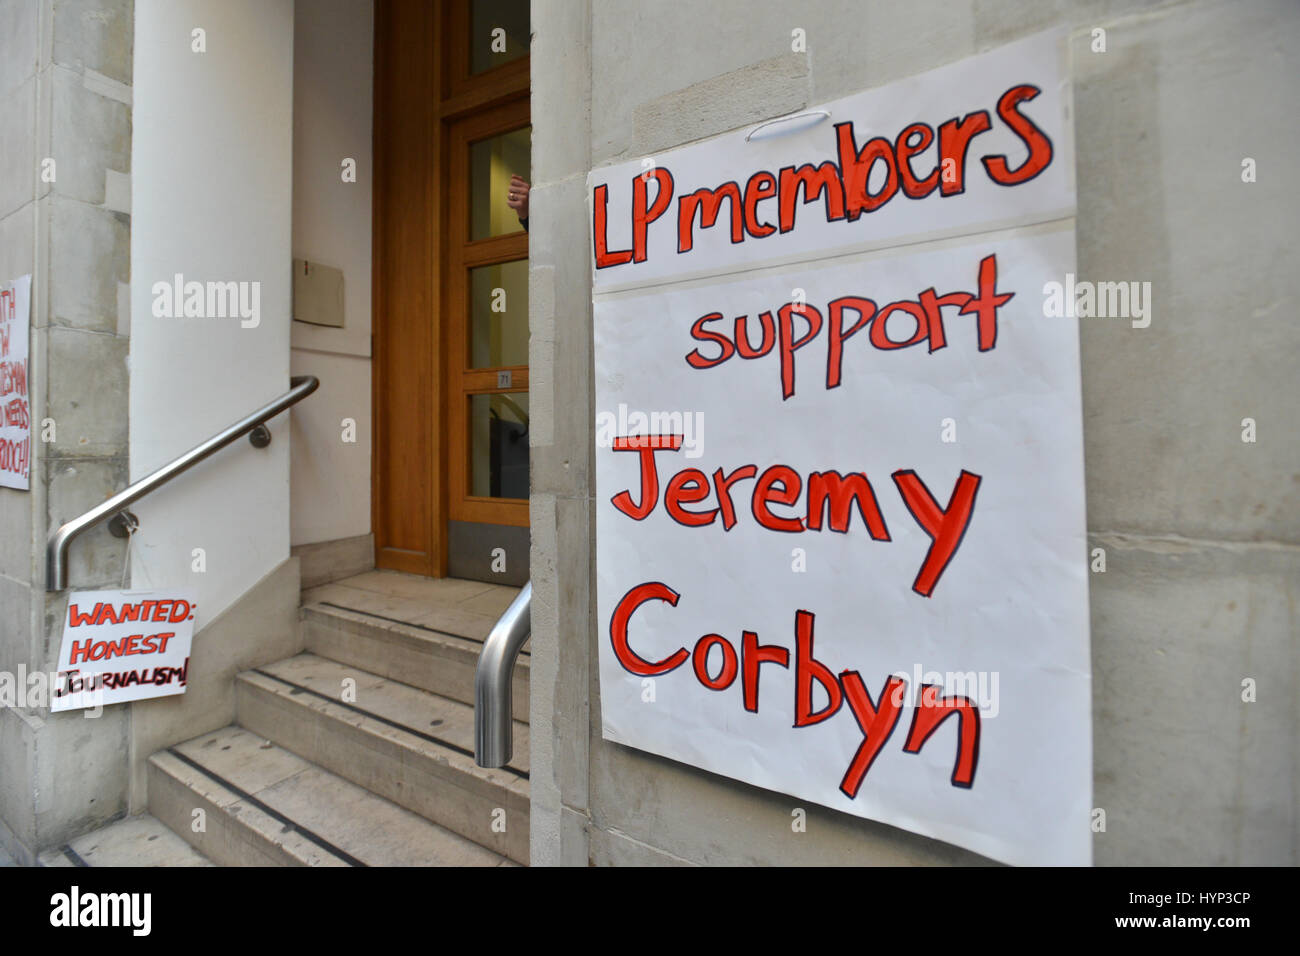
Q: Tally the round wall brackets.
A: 2